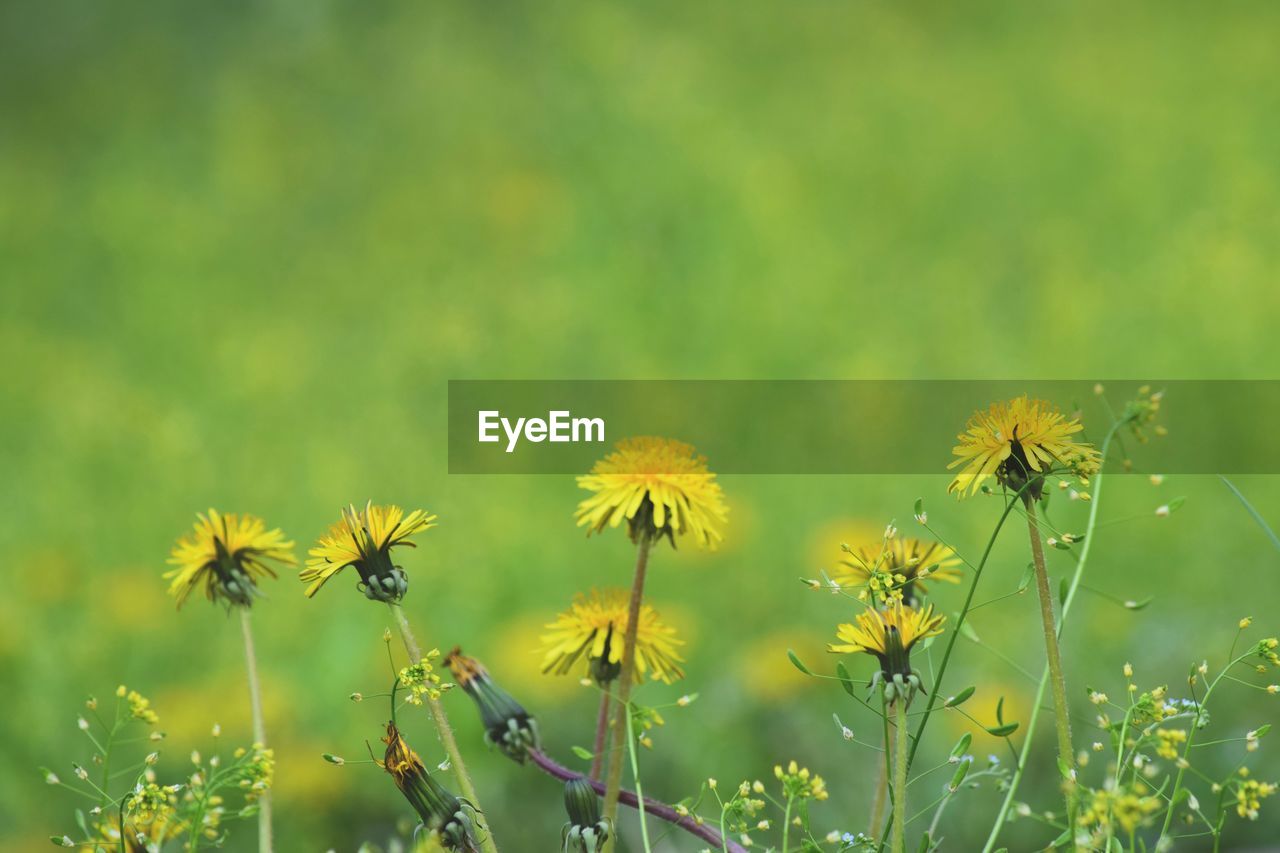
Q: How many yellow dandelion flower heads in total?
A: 7